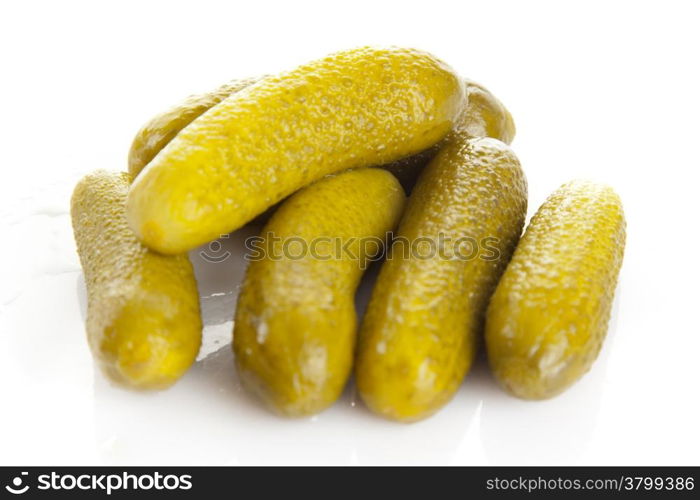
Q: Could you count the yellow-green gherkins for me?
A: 7